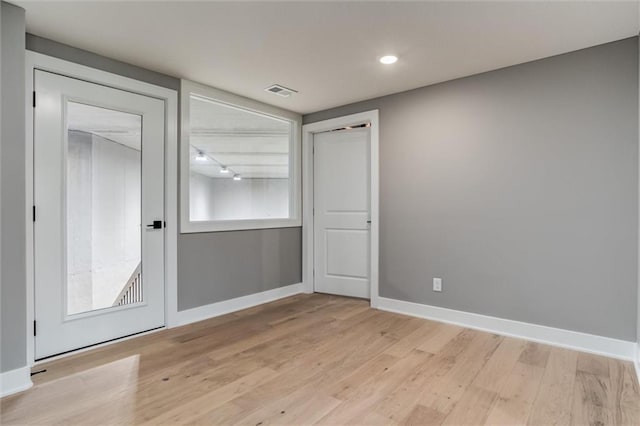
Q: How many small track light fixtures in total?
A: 3